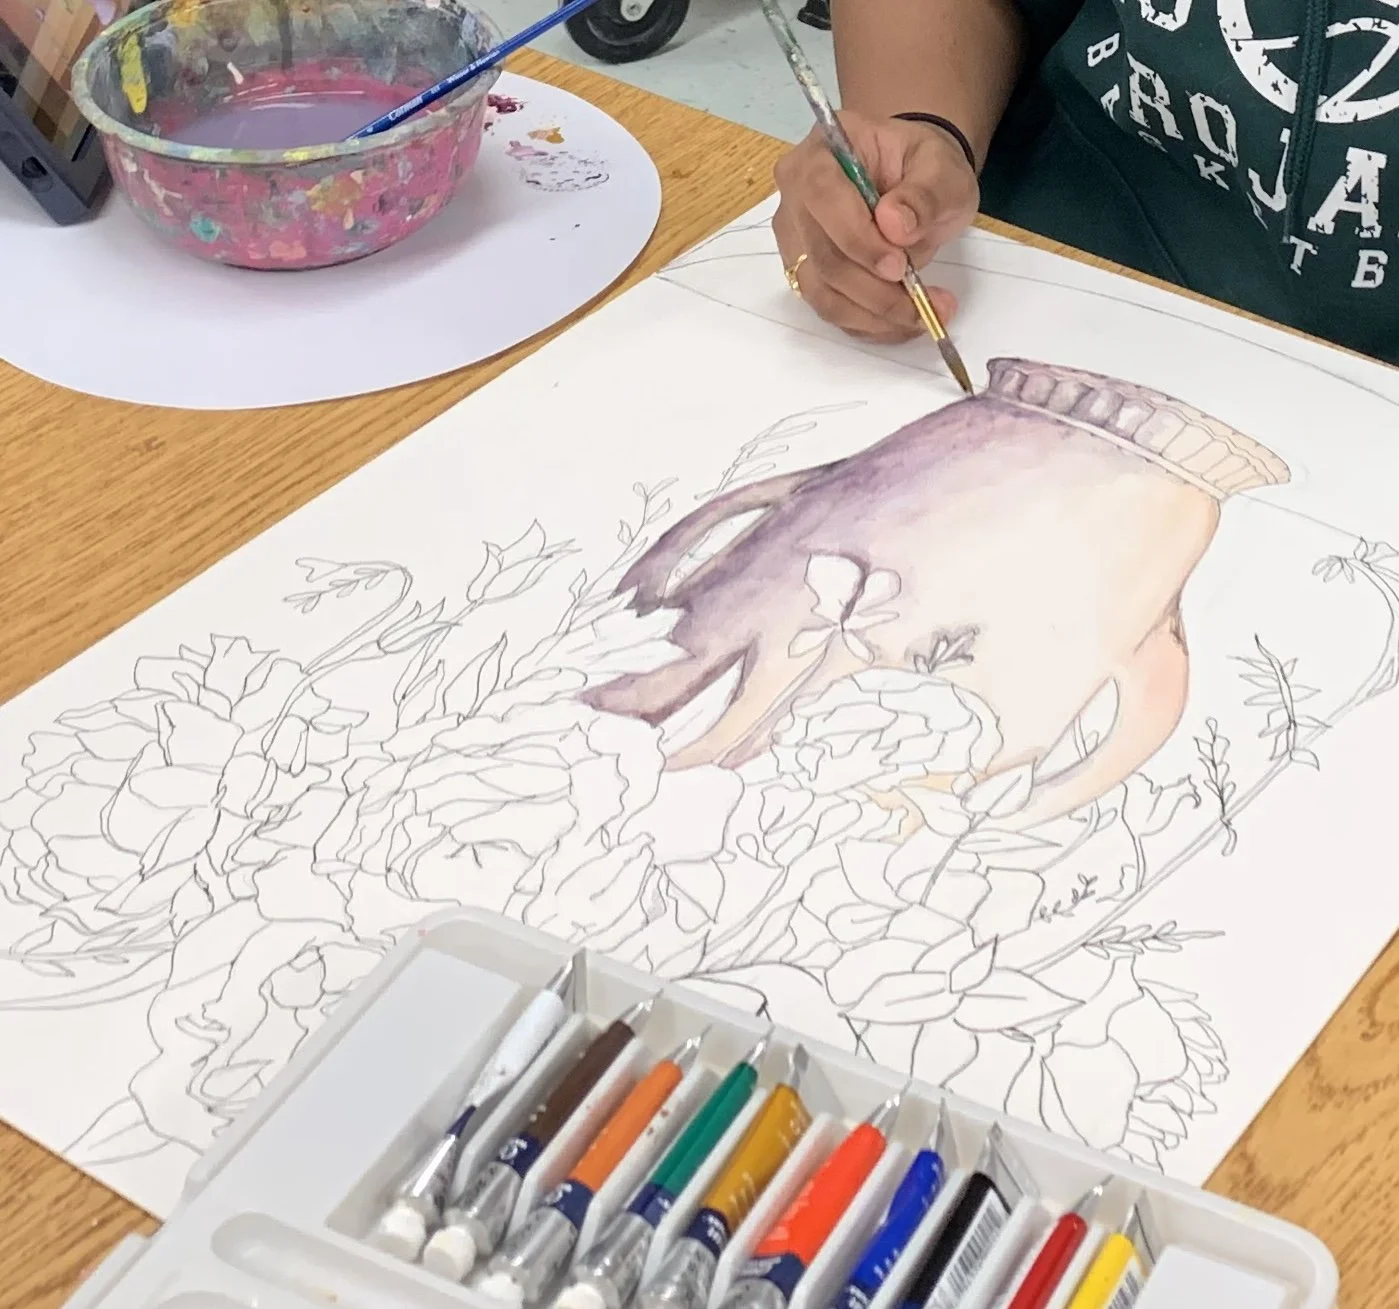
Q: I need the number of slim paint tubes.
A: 10